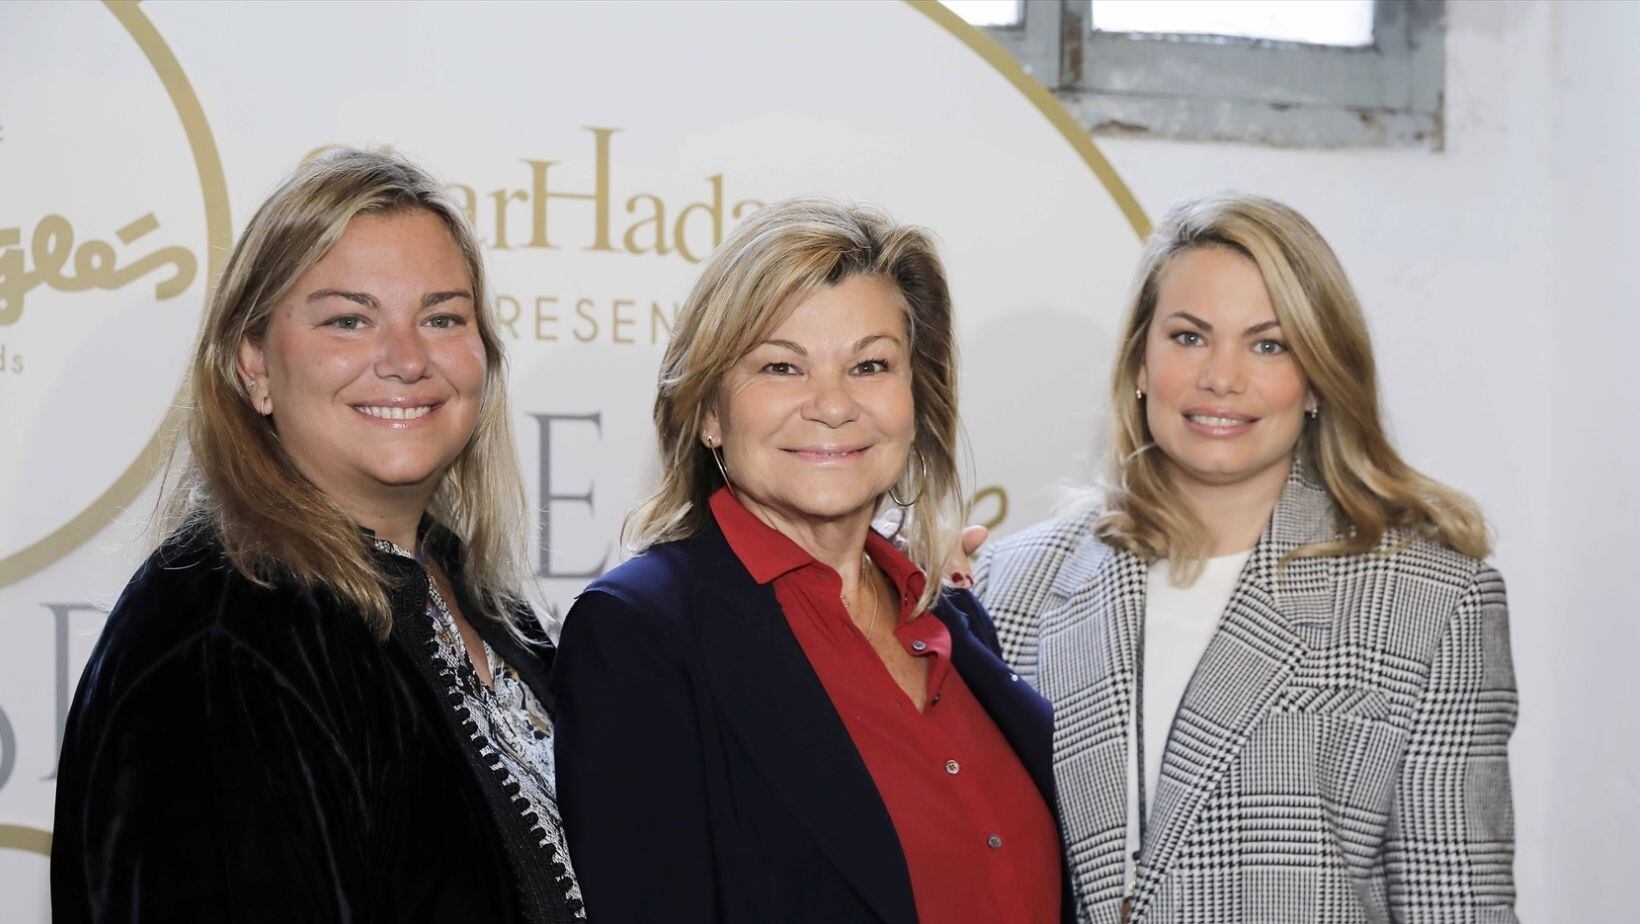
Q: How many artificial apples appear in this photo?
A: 0